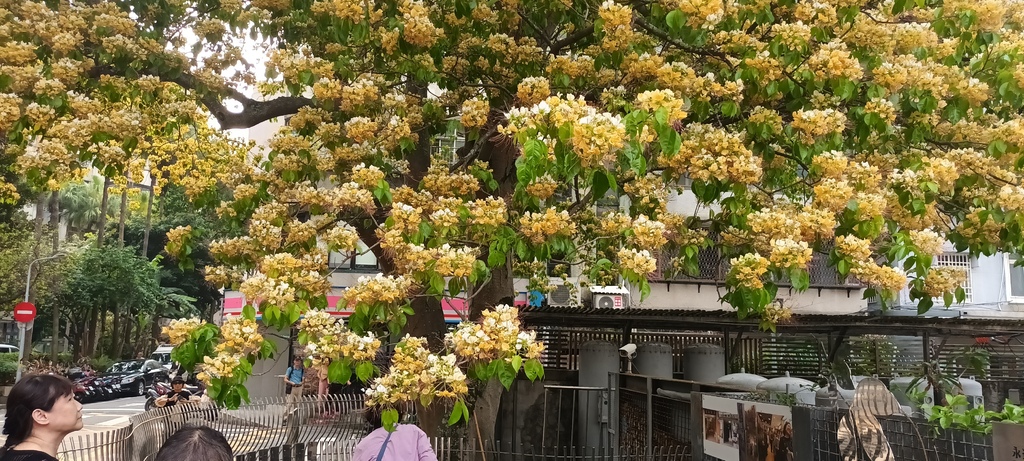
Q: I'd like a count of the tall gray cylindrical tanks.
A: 3